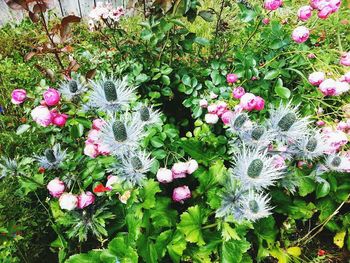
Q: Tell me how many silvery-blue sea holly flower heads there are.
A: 13